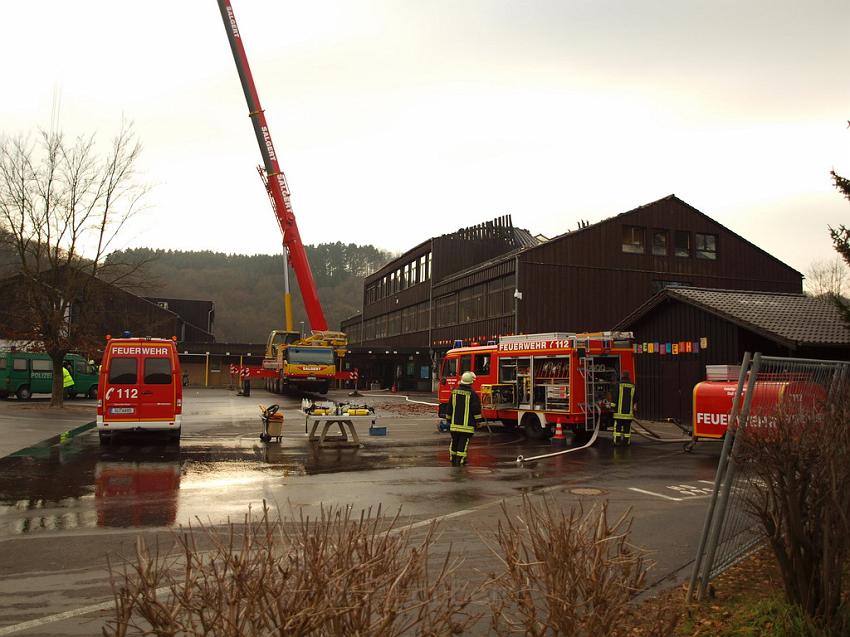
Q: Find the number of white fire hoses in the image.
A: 2